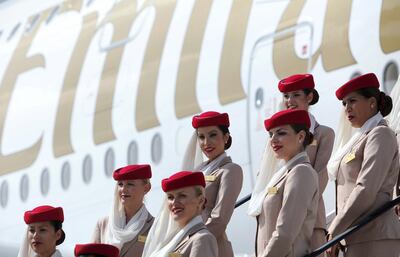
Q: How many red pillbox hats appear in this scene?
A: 8